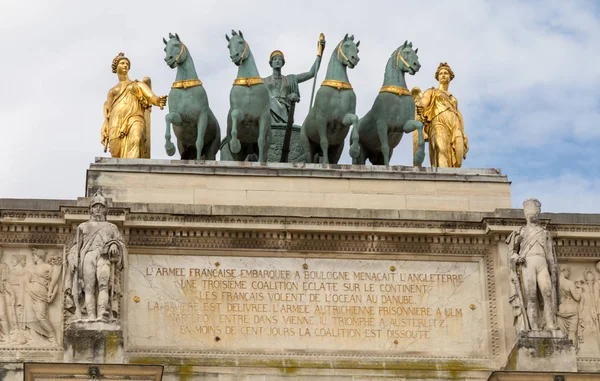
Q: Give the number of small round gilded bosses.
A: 7